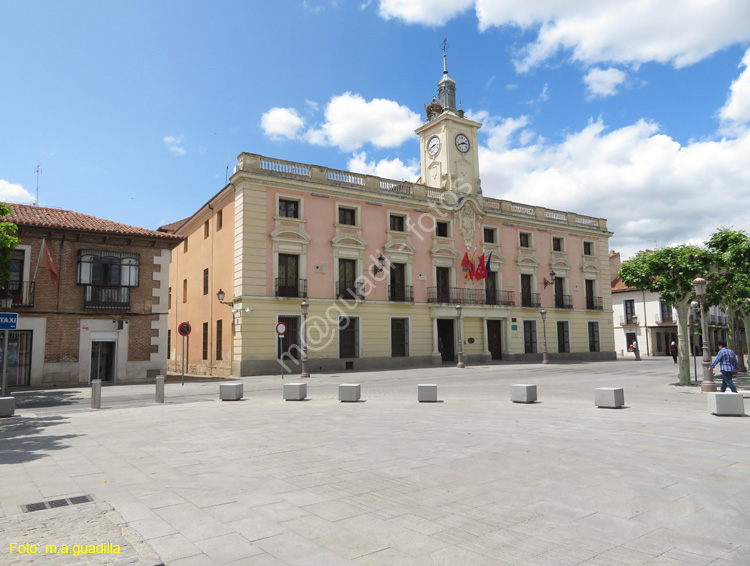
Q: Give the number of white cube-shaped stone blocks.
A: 8